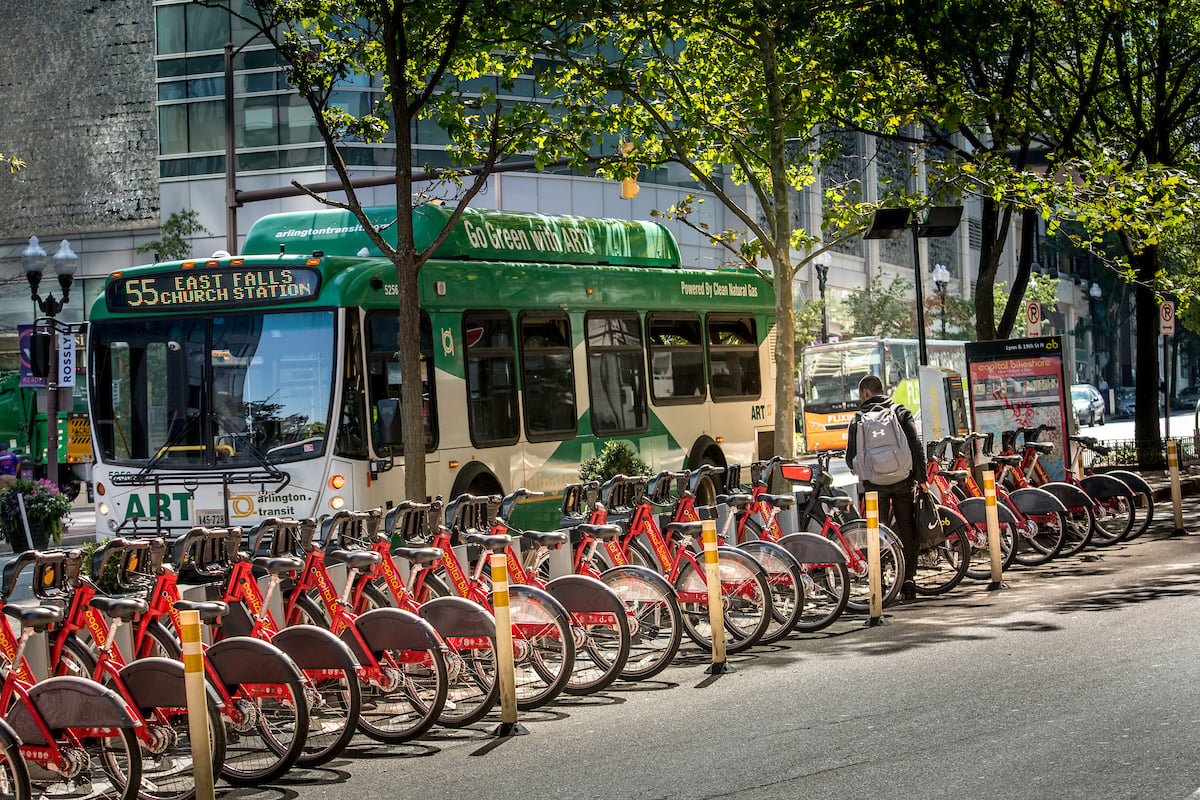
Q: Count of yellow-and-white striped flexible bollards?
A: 6